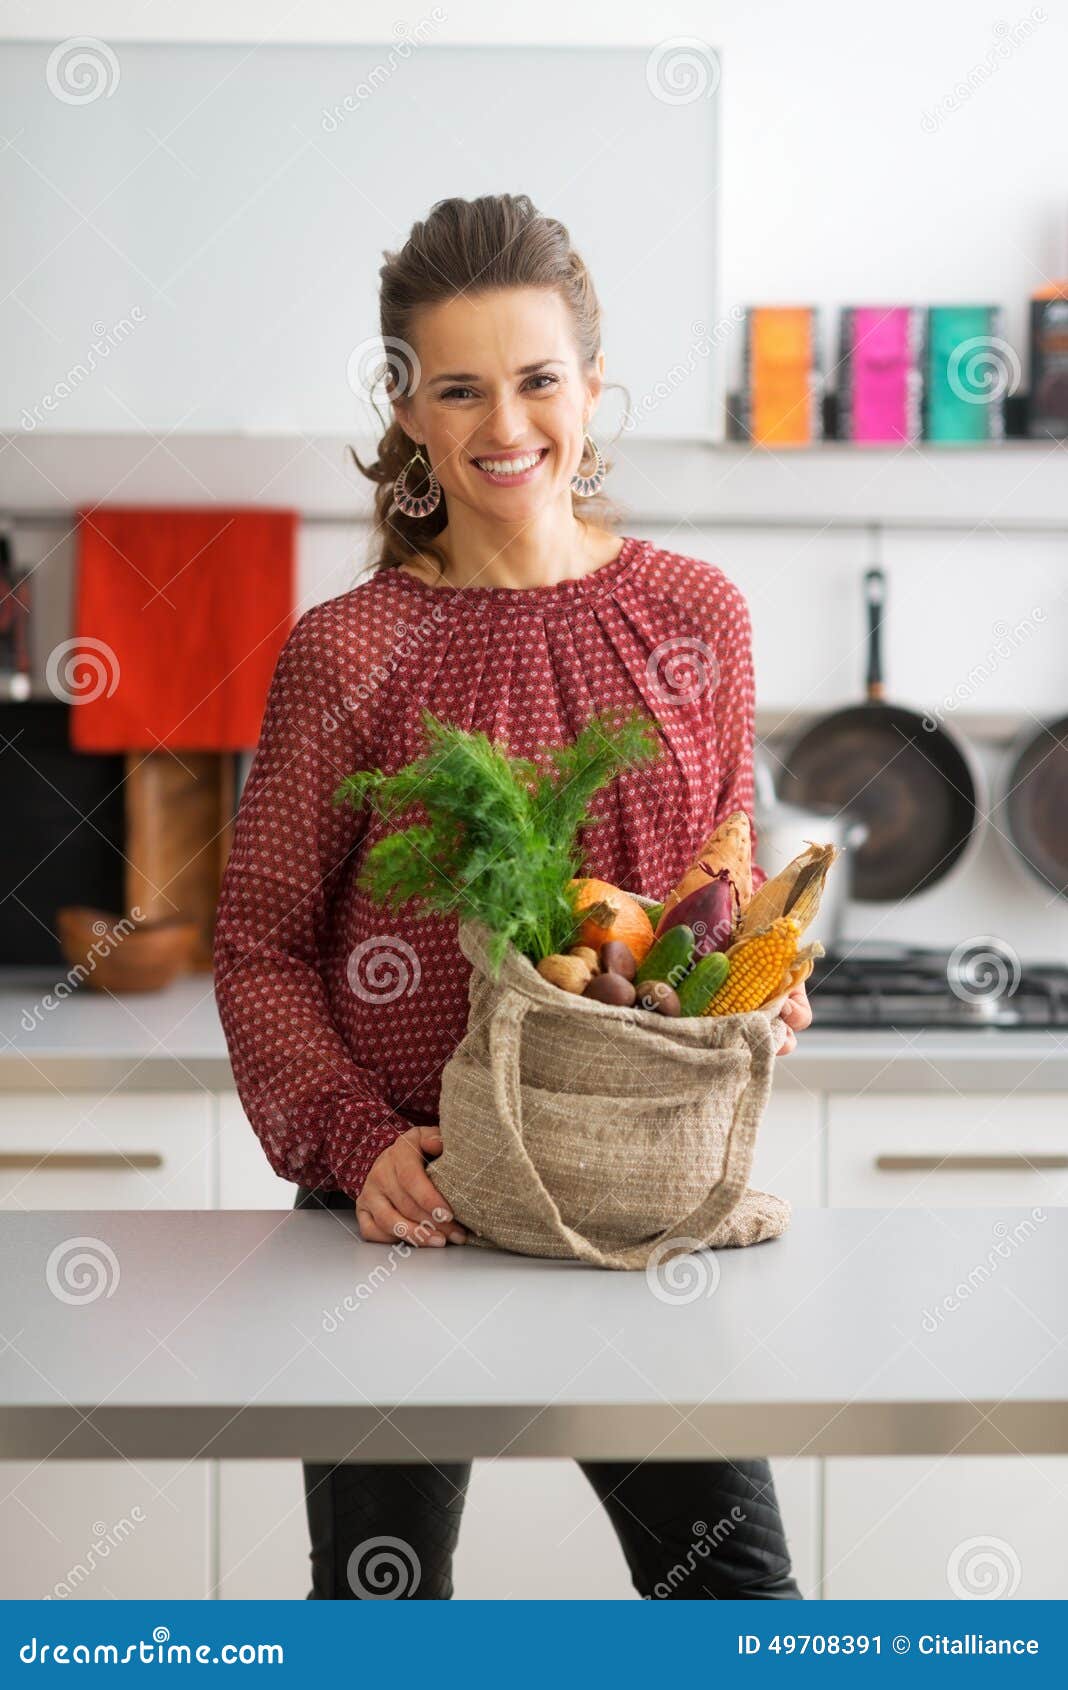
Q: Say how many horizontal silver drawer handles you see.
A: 2